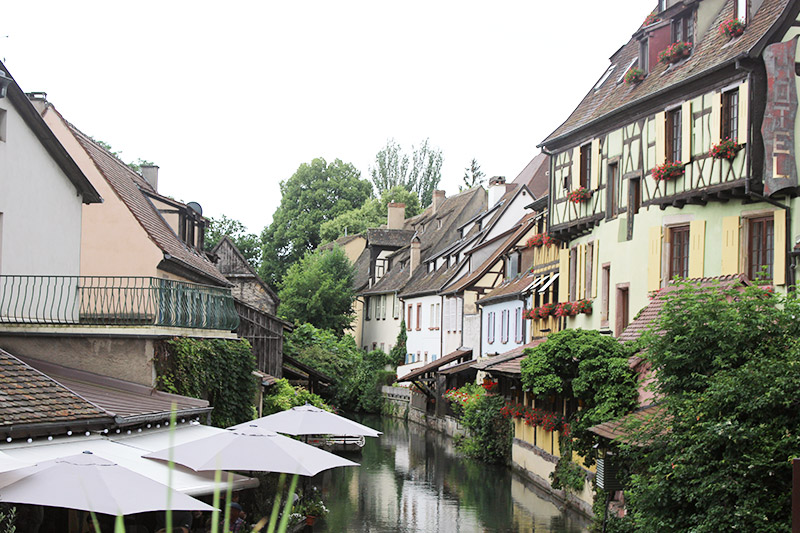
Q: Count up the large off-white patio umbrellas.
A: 3